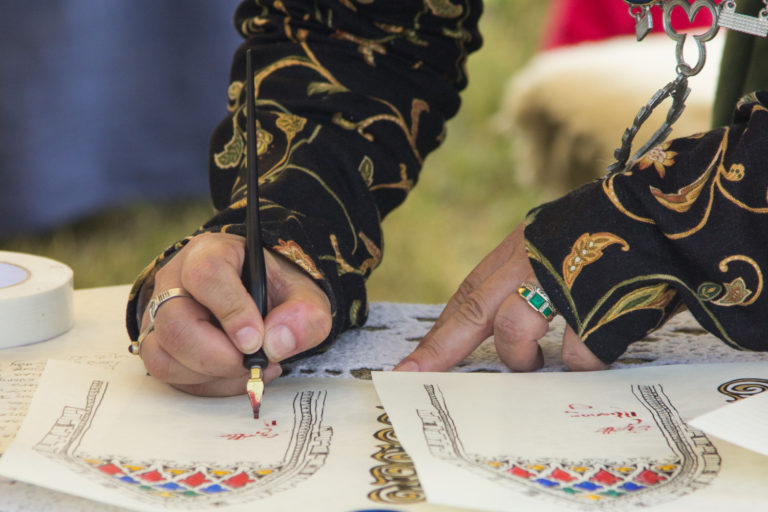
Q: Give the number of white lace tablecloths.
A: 1